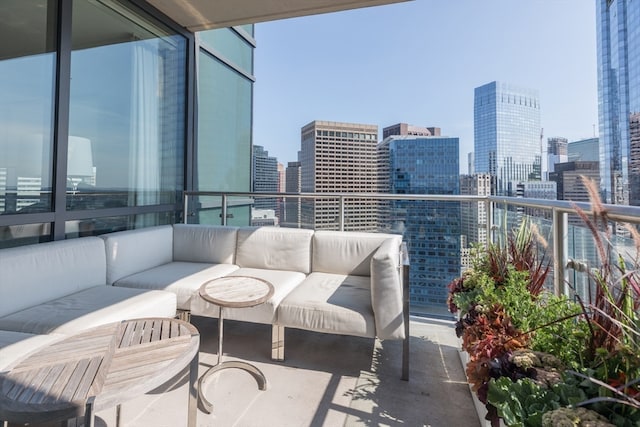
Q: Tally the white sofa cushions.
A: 11